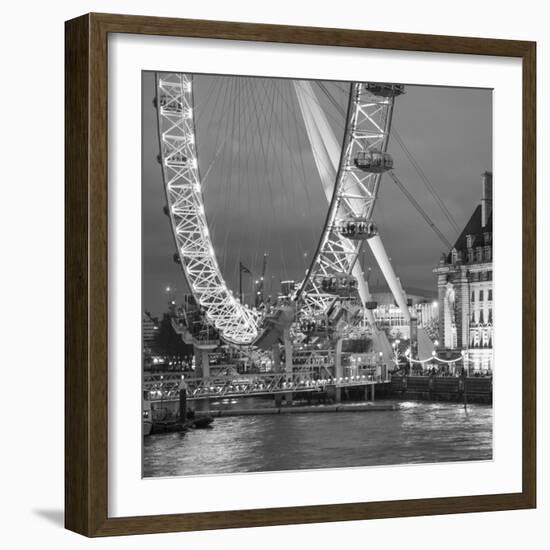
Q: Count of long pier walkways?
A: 1